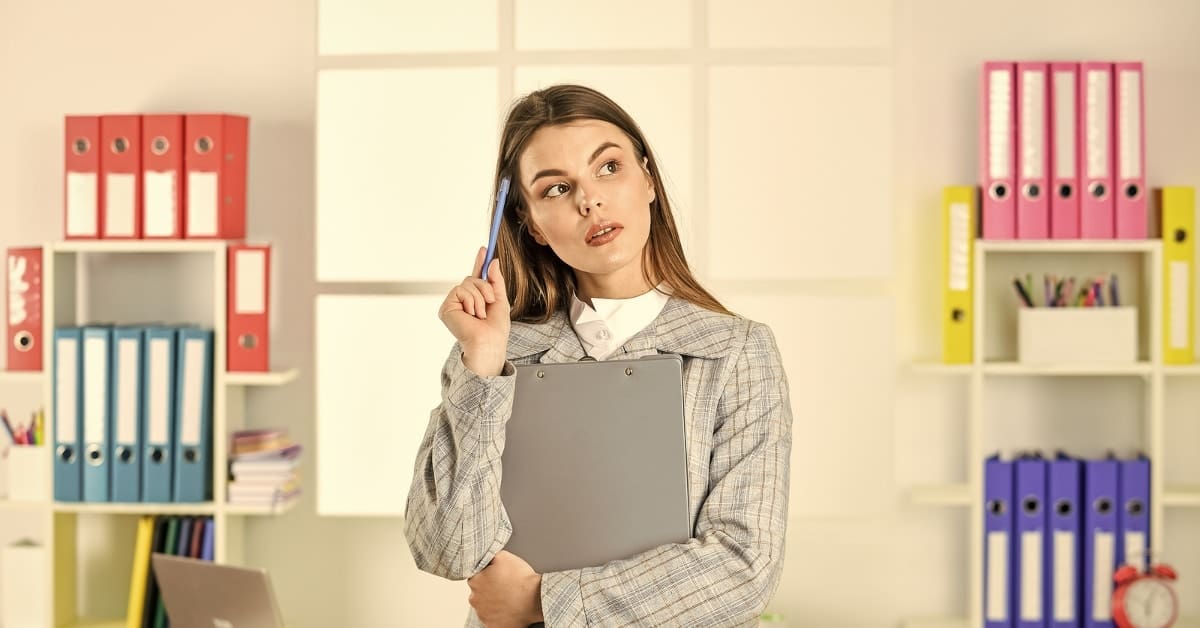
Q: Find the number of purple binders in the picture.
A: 5